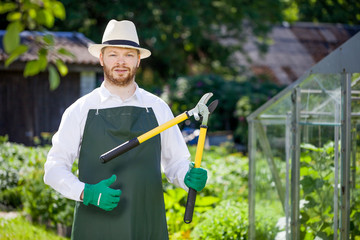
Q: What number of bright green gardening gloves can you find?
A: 2